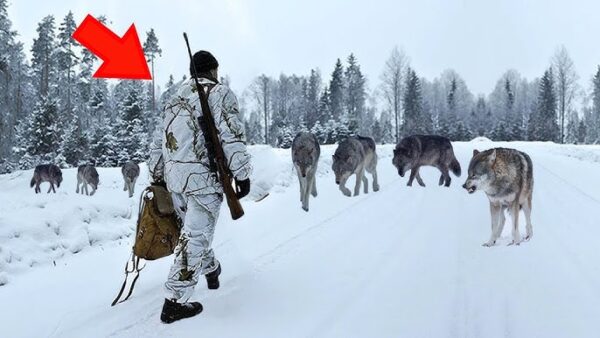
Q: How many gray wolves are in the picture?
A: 7